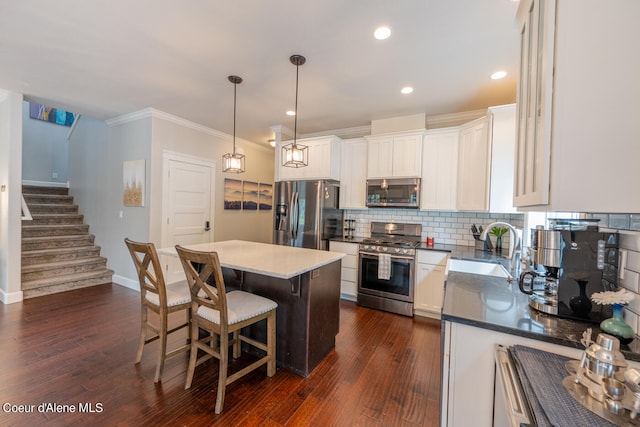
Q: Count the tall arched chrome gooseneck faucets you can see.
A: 1